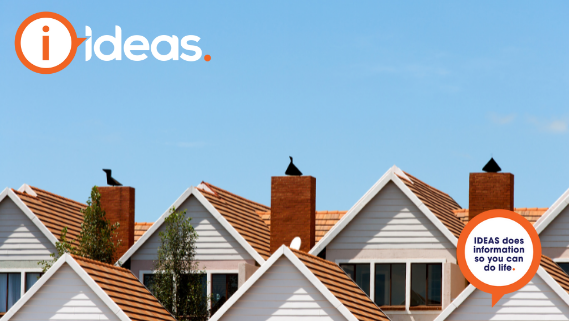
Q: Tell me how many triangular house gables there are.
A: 7